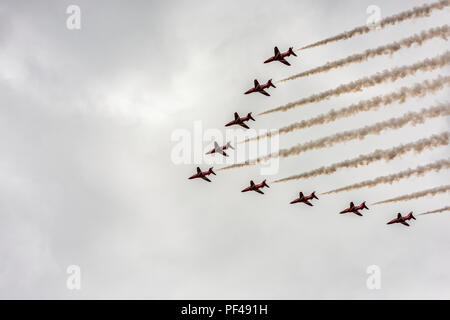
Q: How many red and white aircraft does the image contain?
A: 9